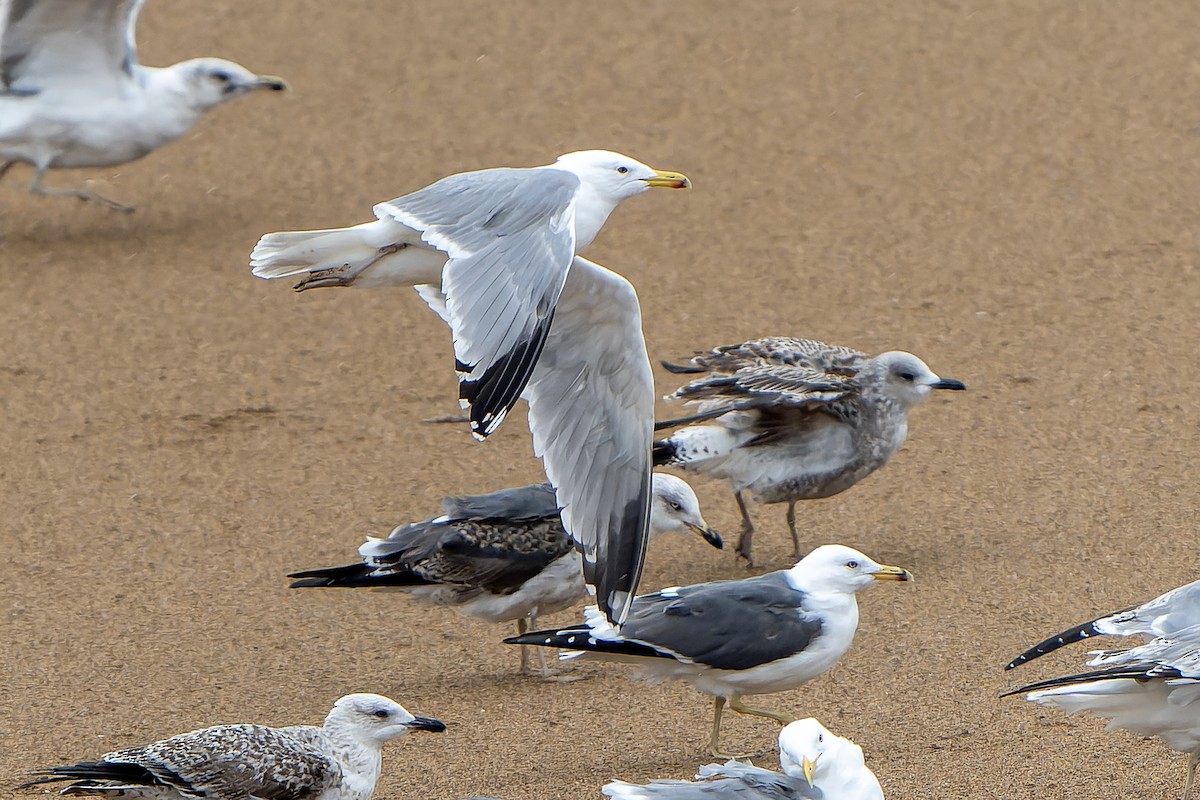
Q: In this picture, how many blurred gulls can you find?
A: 1